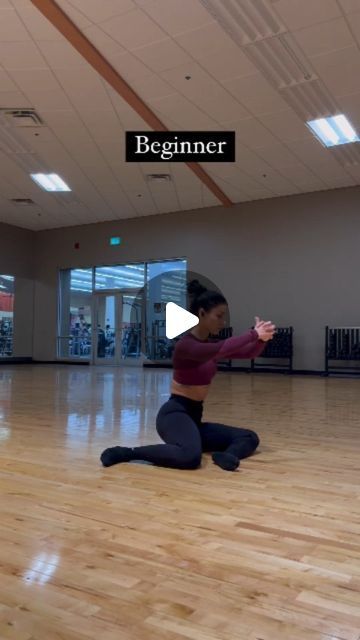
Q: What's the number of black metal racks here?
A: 3